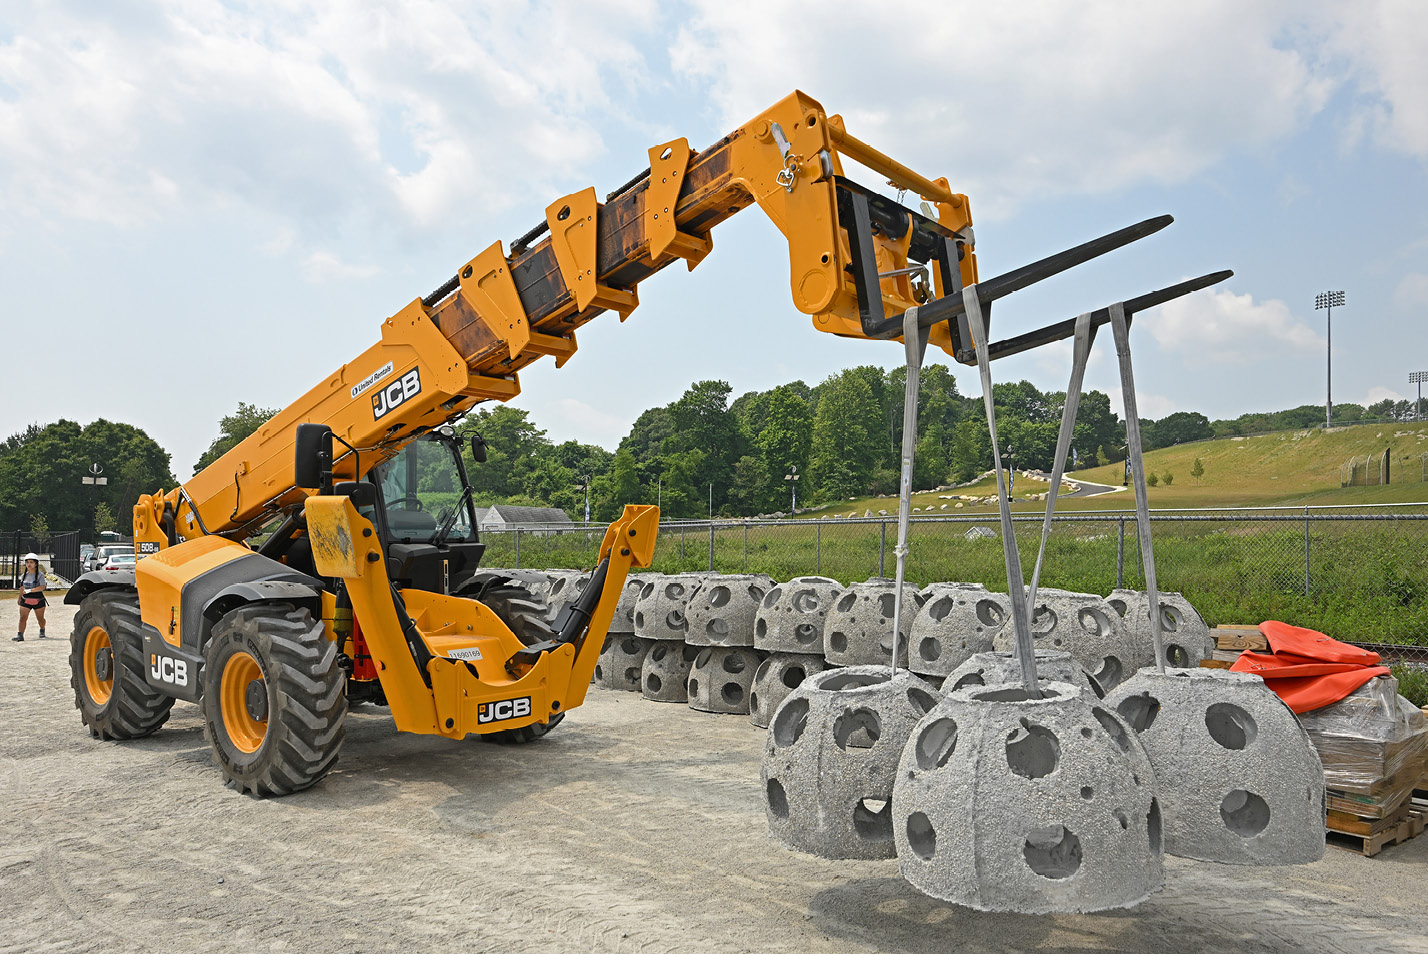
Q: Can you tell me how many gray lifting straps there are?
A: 4